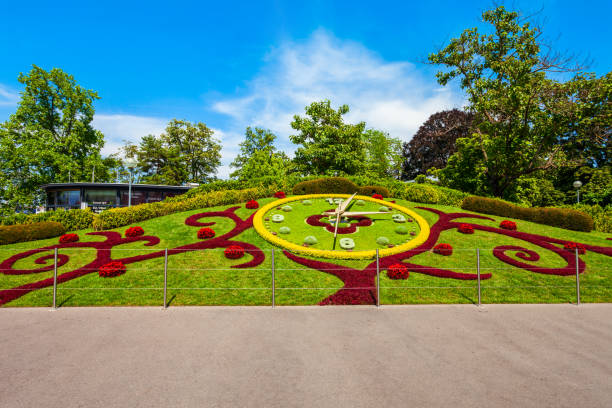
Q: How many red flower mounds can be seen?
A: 13